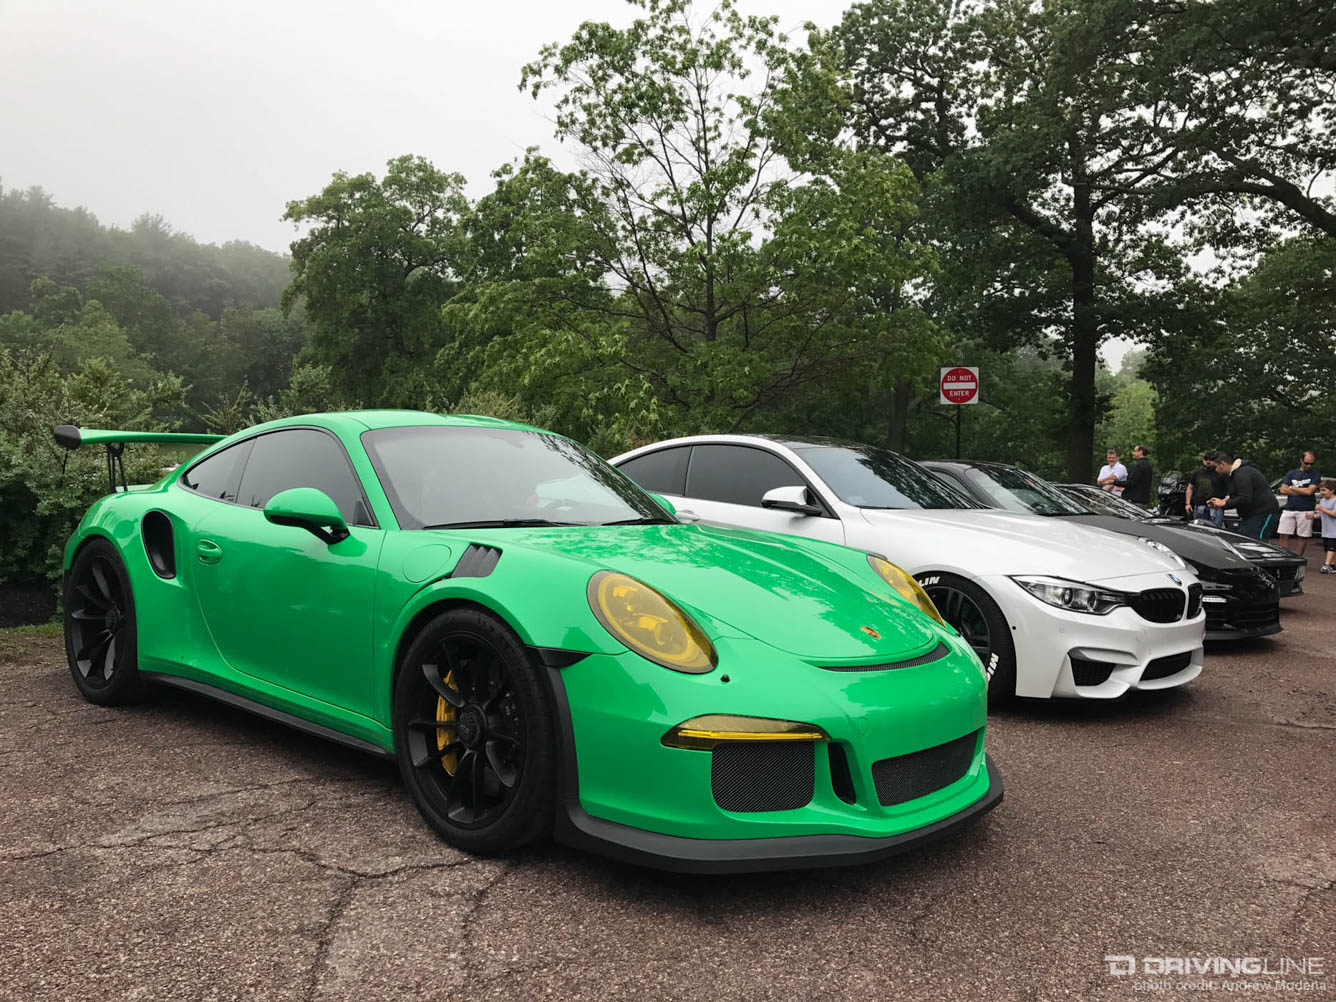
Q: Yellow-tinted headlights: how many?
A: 2